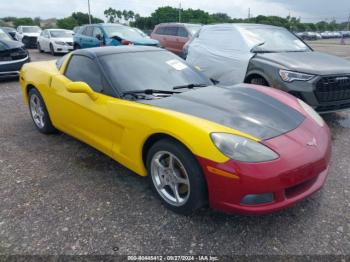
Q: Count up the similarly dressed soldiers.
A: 0